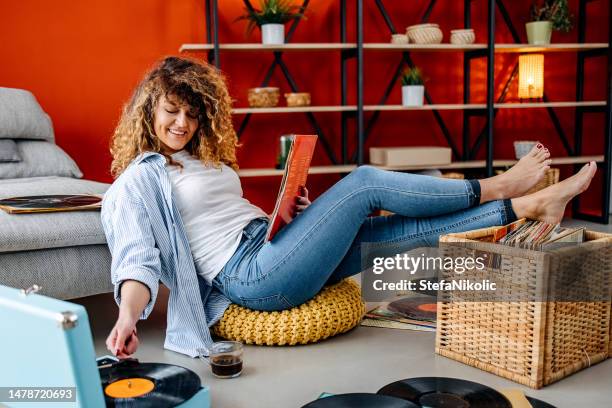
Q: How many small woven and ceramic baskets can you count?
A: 5